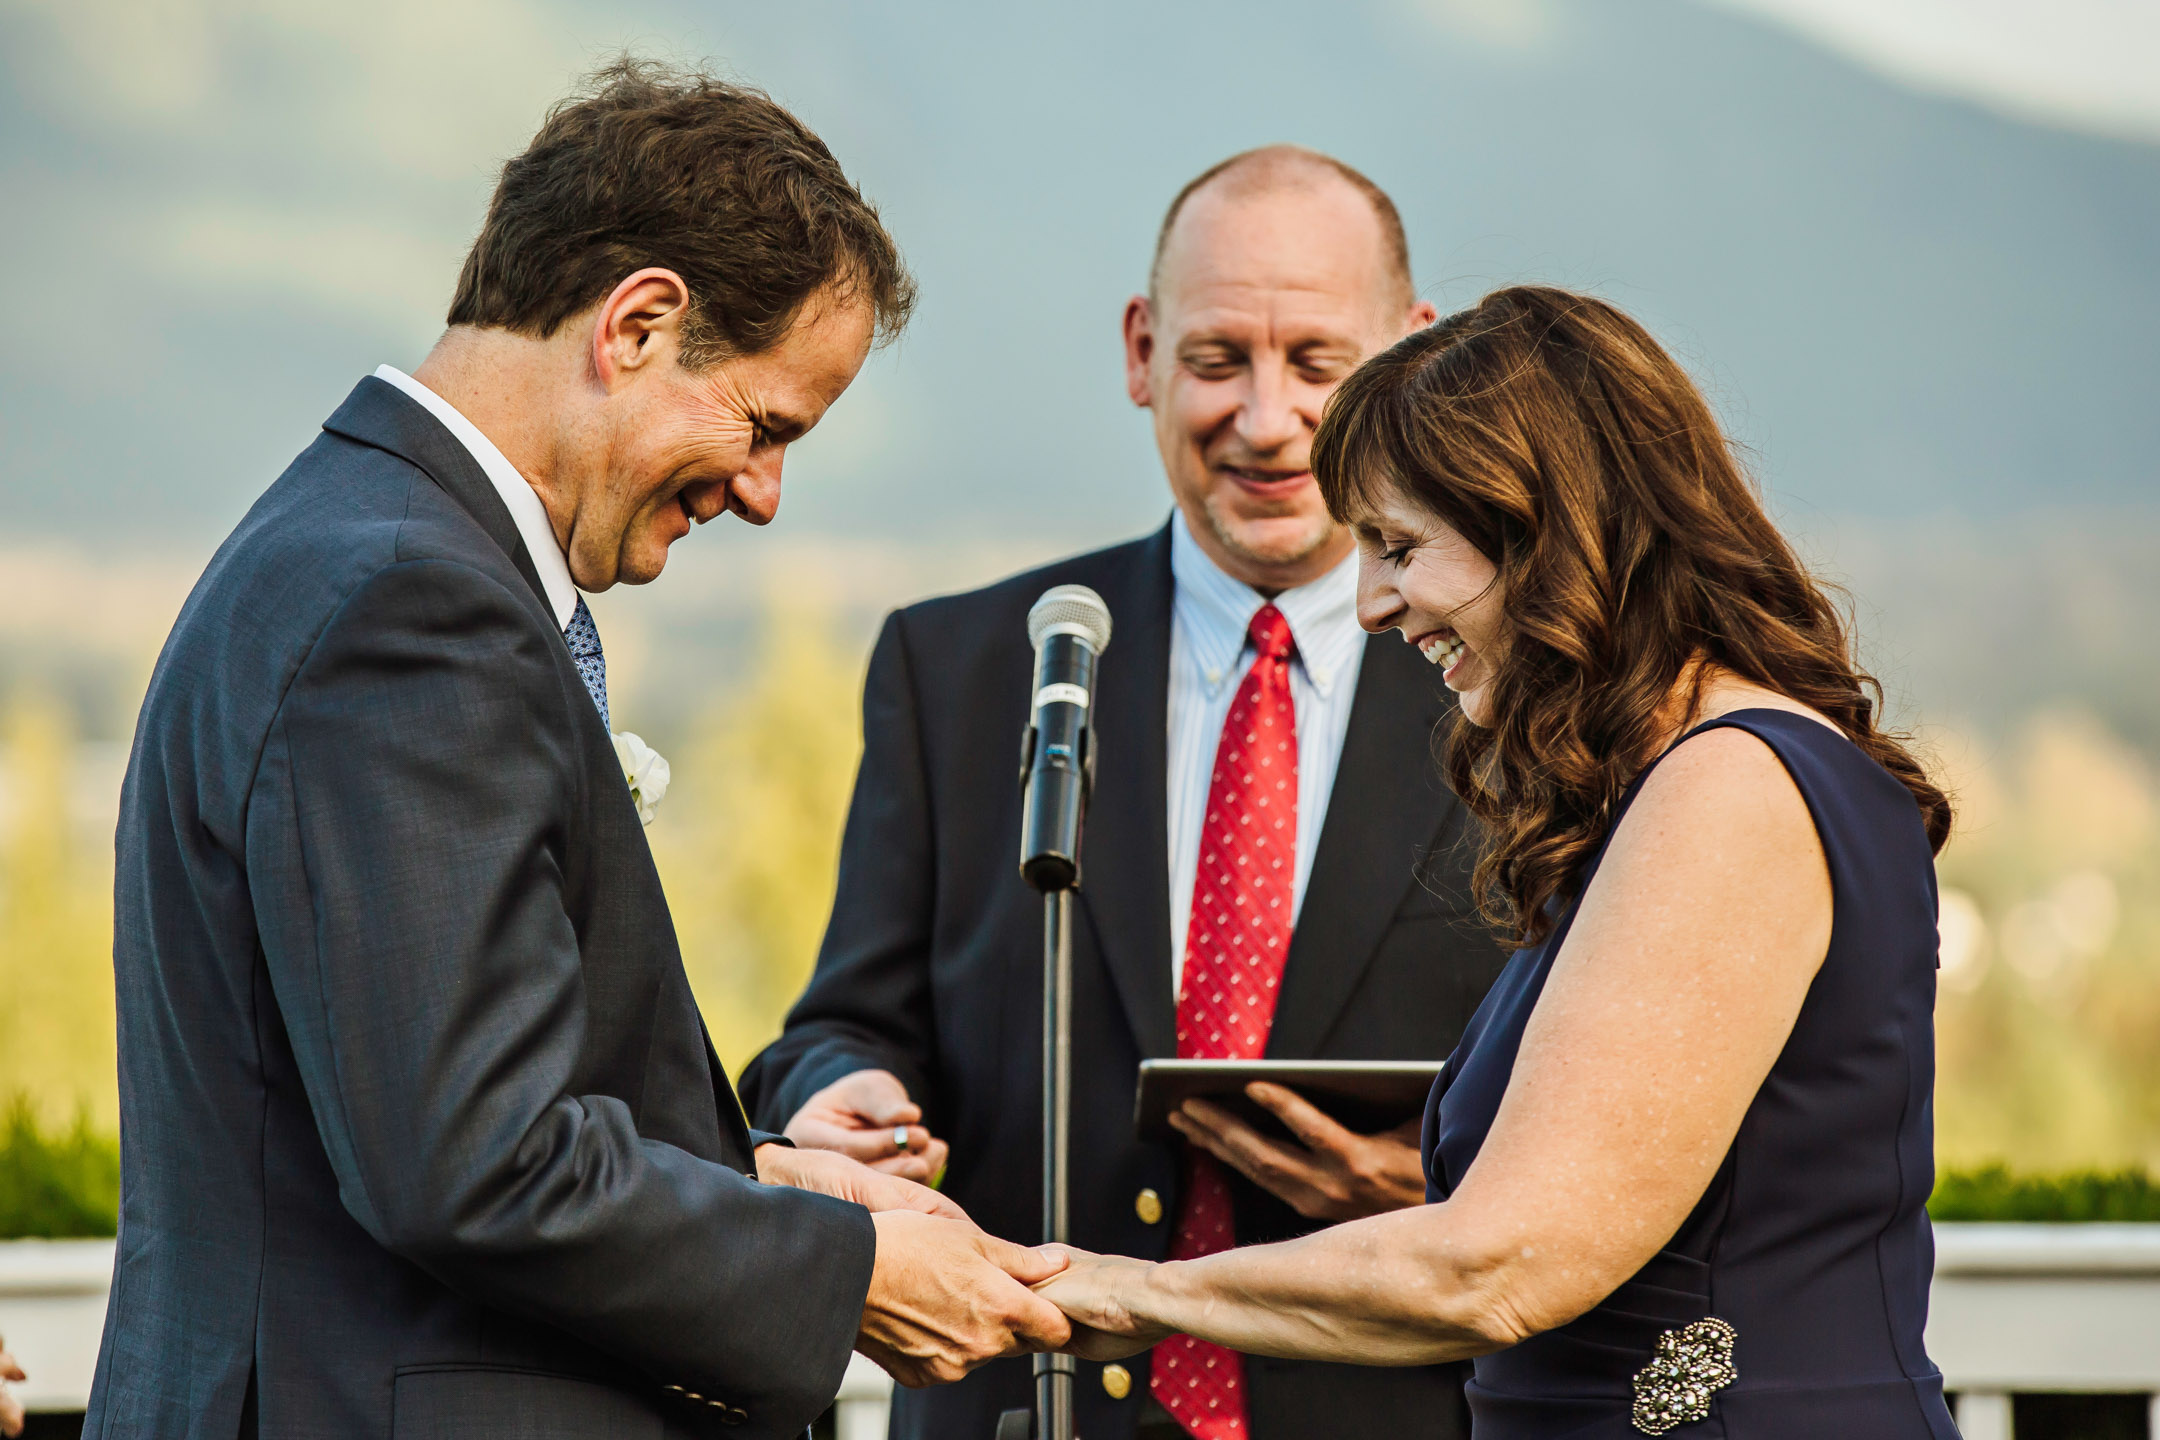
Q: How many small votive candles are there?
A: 0